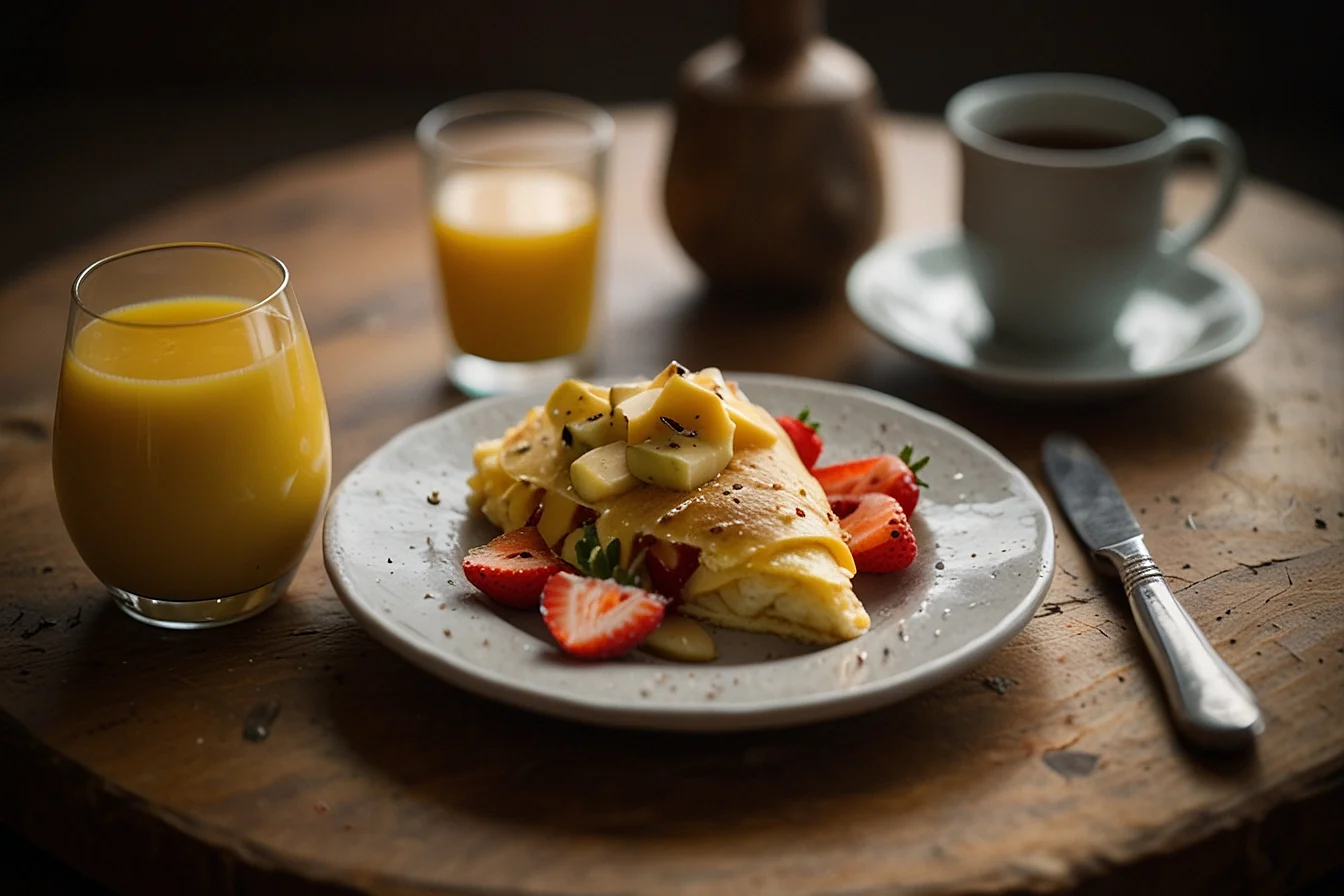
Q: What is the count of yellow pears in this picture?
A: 0